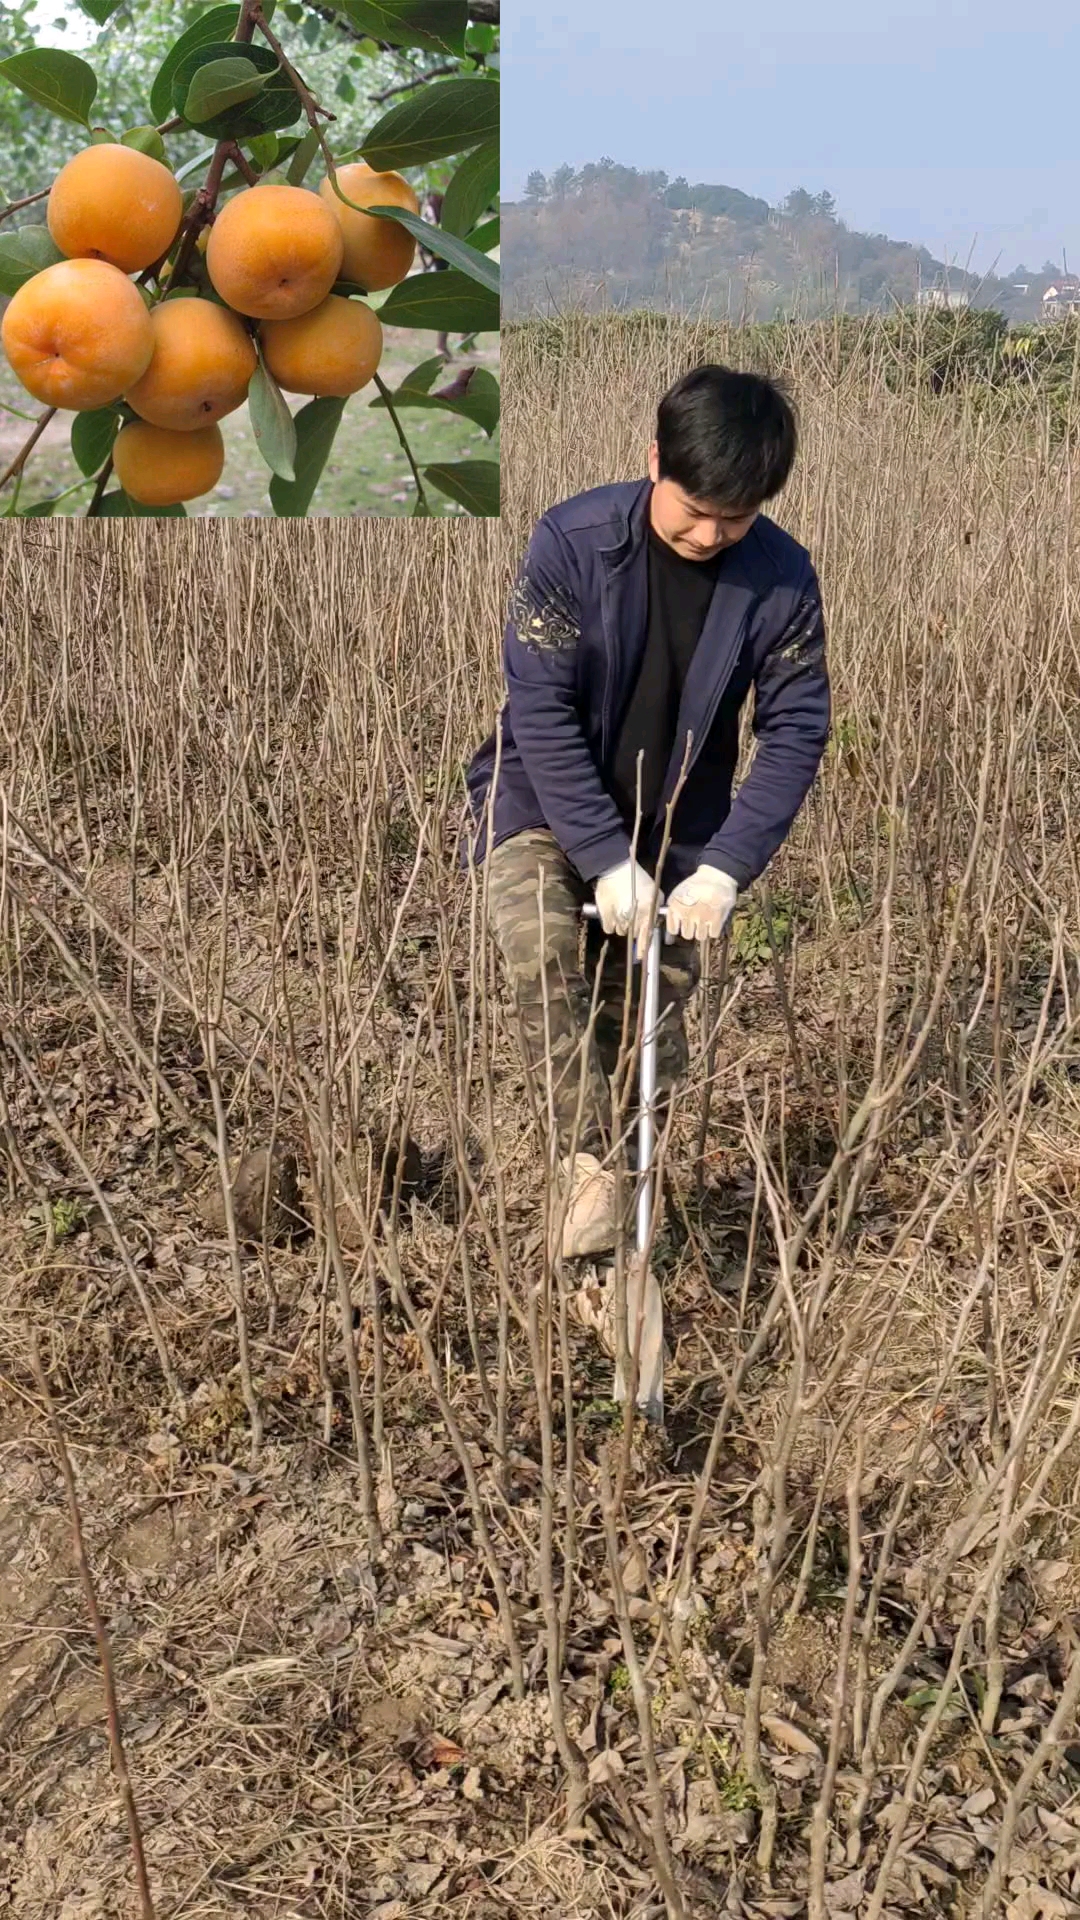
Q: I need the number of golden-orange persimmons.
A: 7